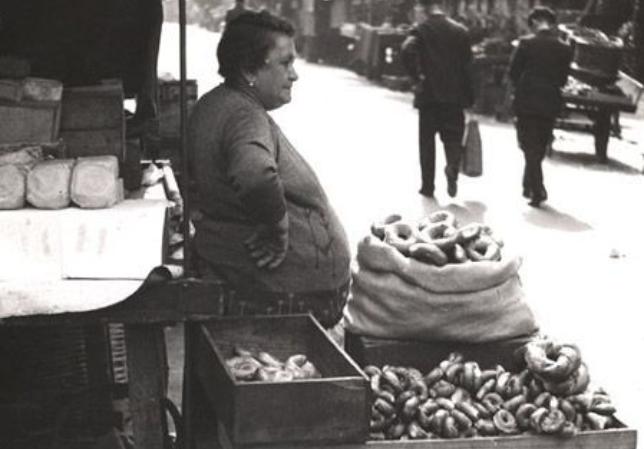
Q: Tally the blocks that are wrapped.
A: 3